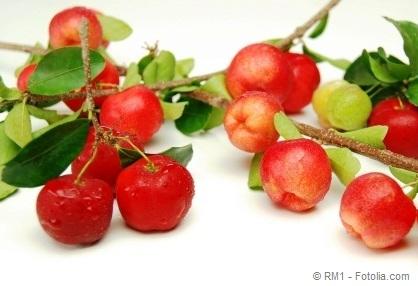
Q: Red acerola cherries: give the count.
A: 13